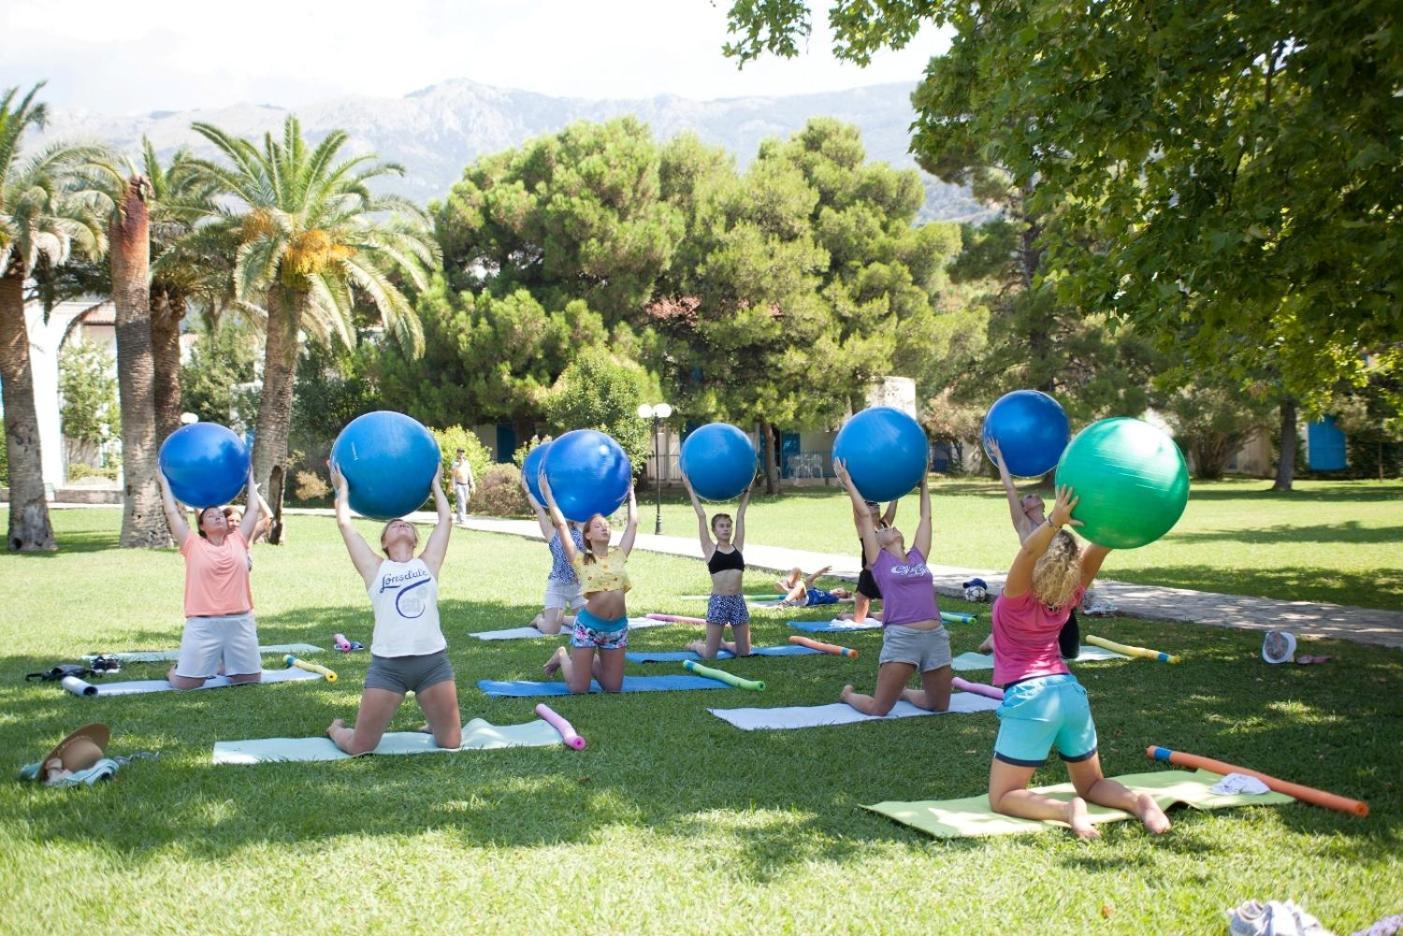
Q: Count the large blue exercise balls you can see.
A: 7